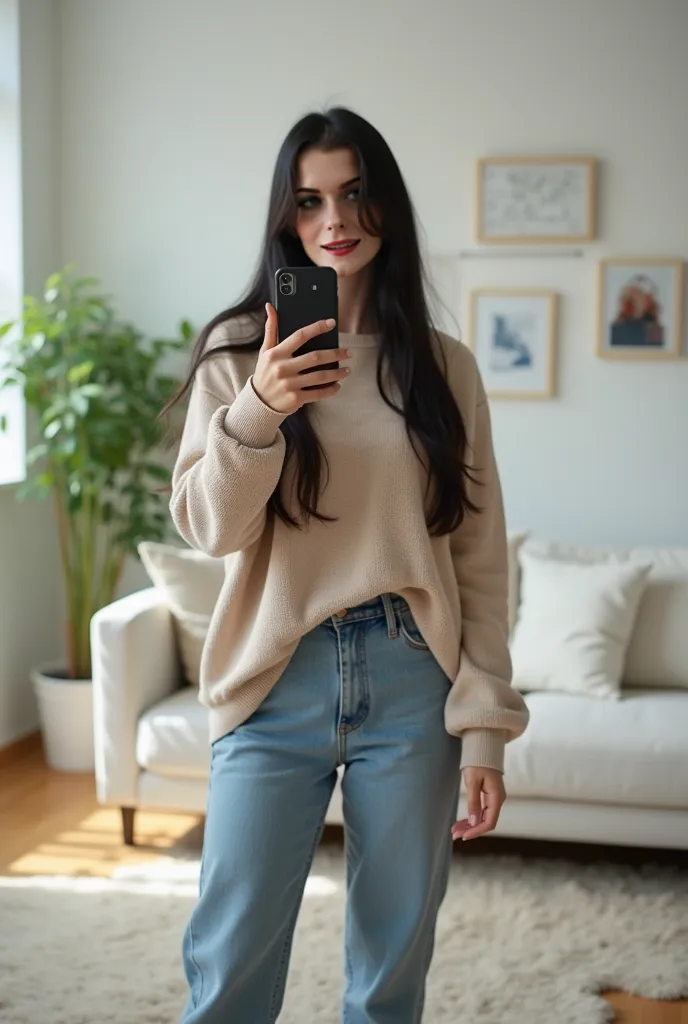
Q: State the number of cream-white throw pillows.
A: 2